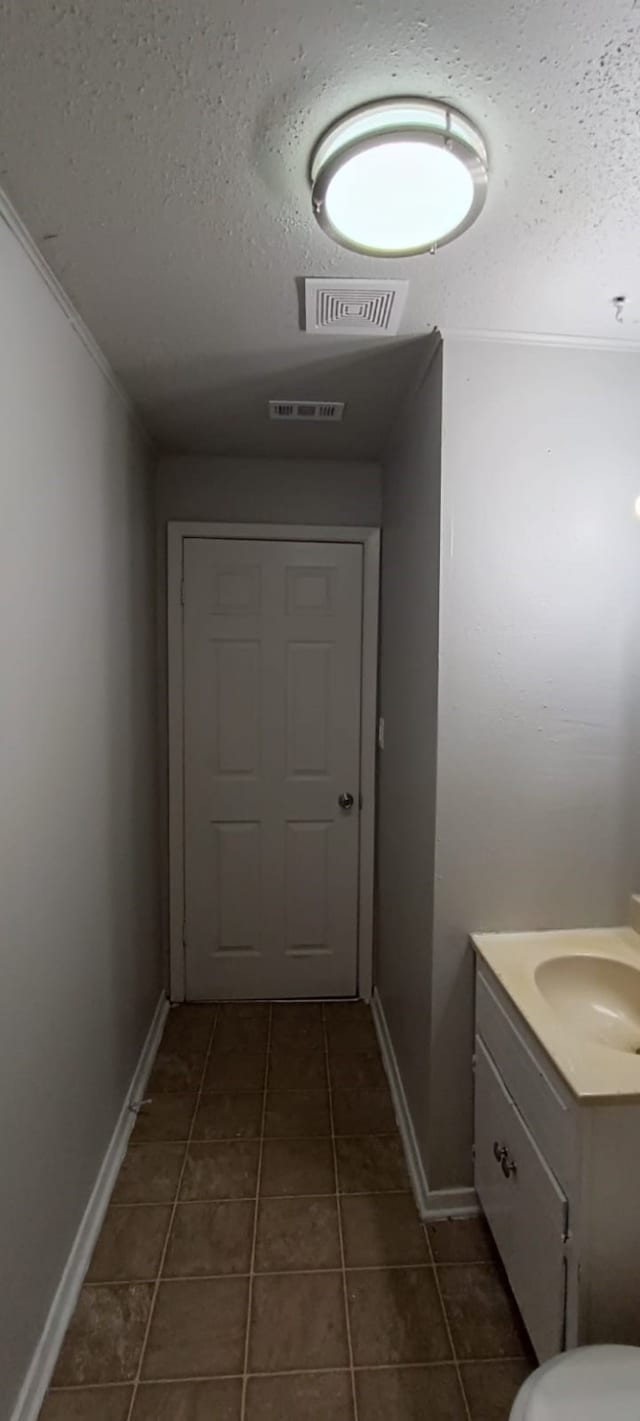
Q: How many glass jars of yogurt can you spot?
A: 0